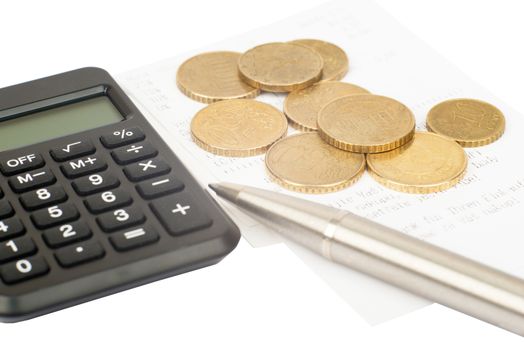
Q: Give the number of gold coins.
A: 9